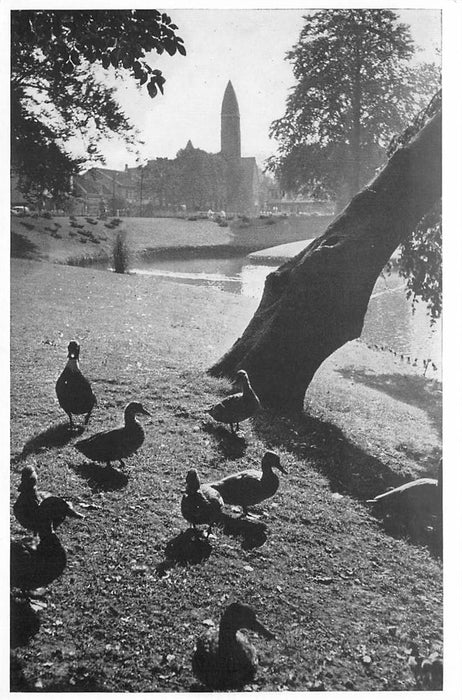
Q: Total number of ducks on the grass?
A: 9